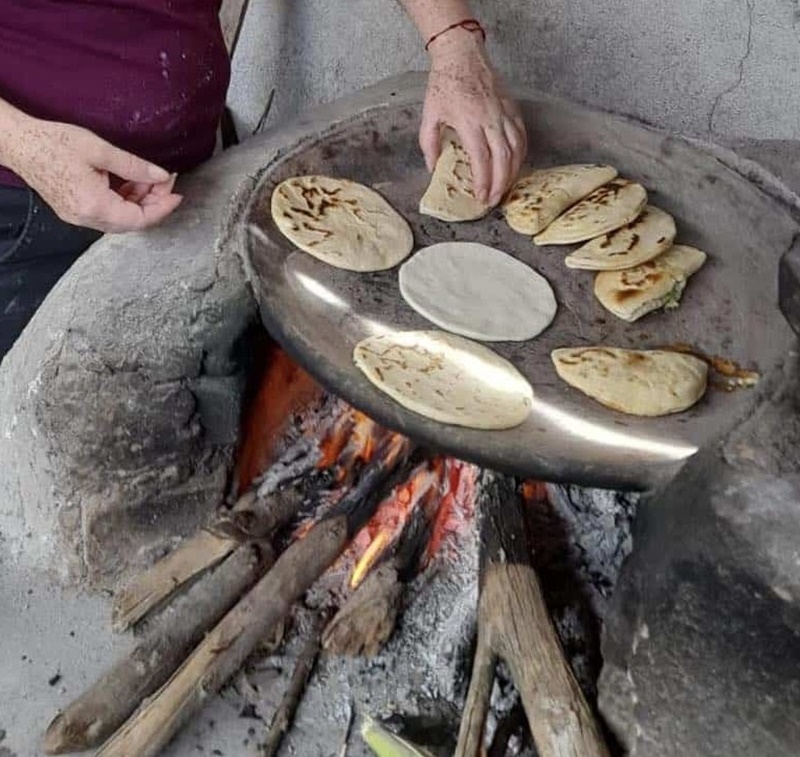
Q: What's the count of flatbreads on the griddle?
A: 9